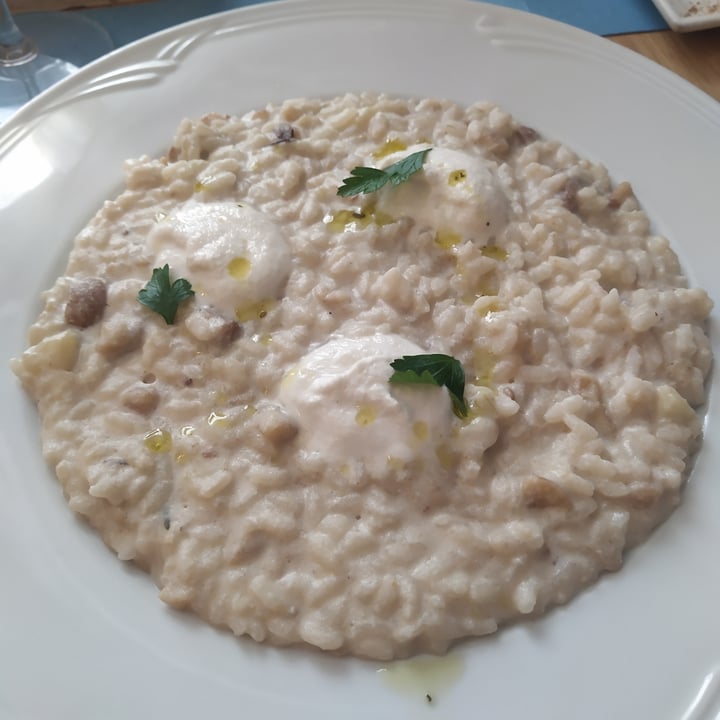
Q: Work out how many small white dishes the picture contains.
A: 1